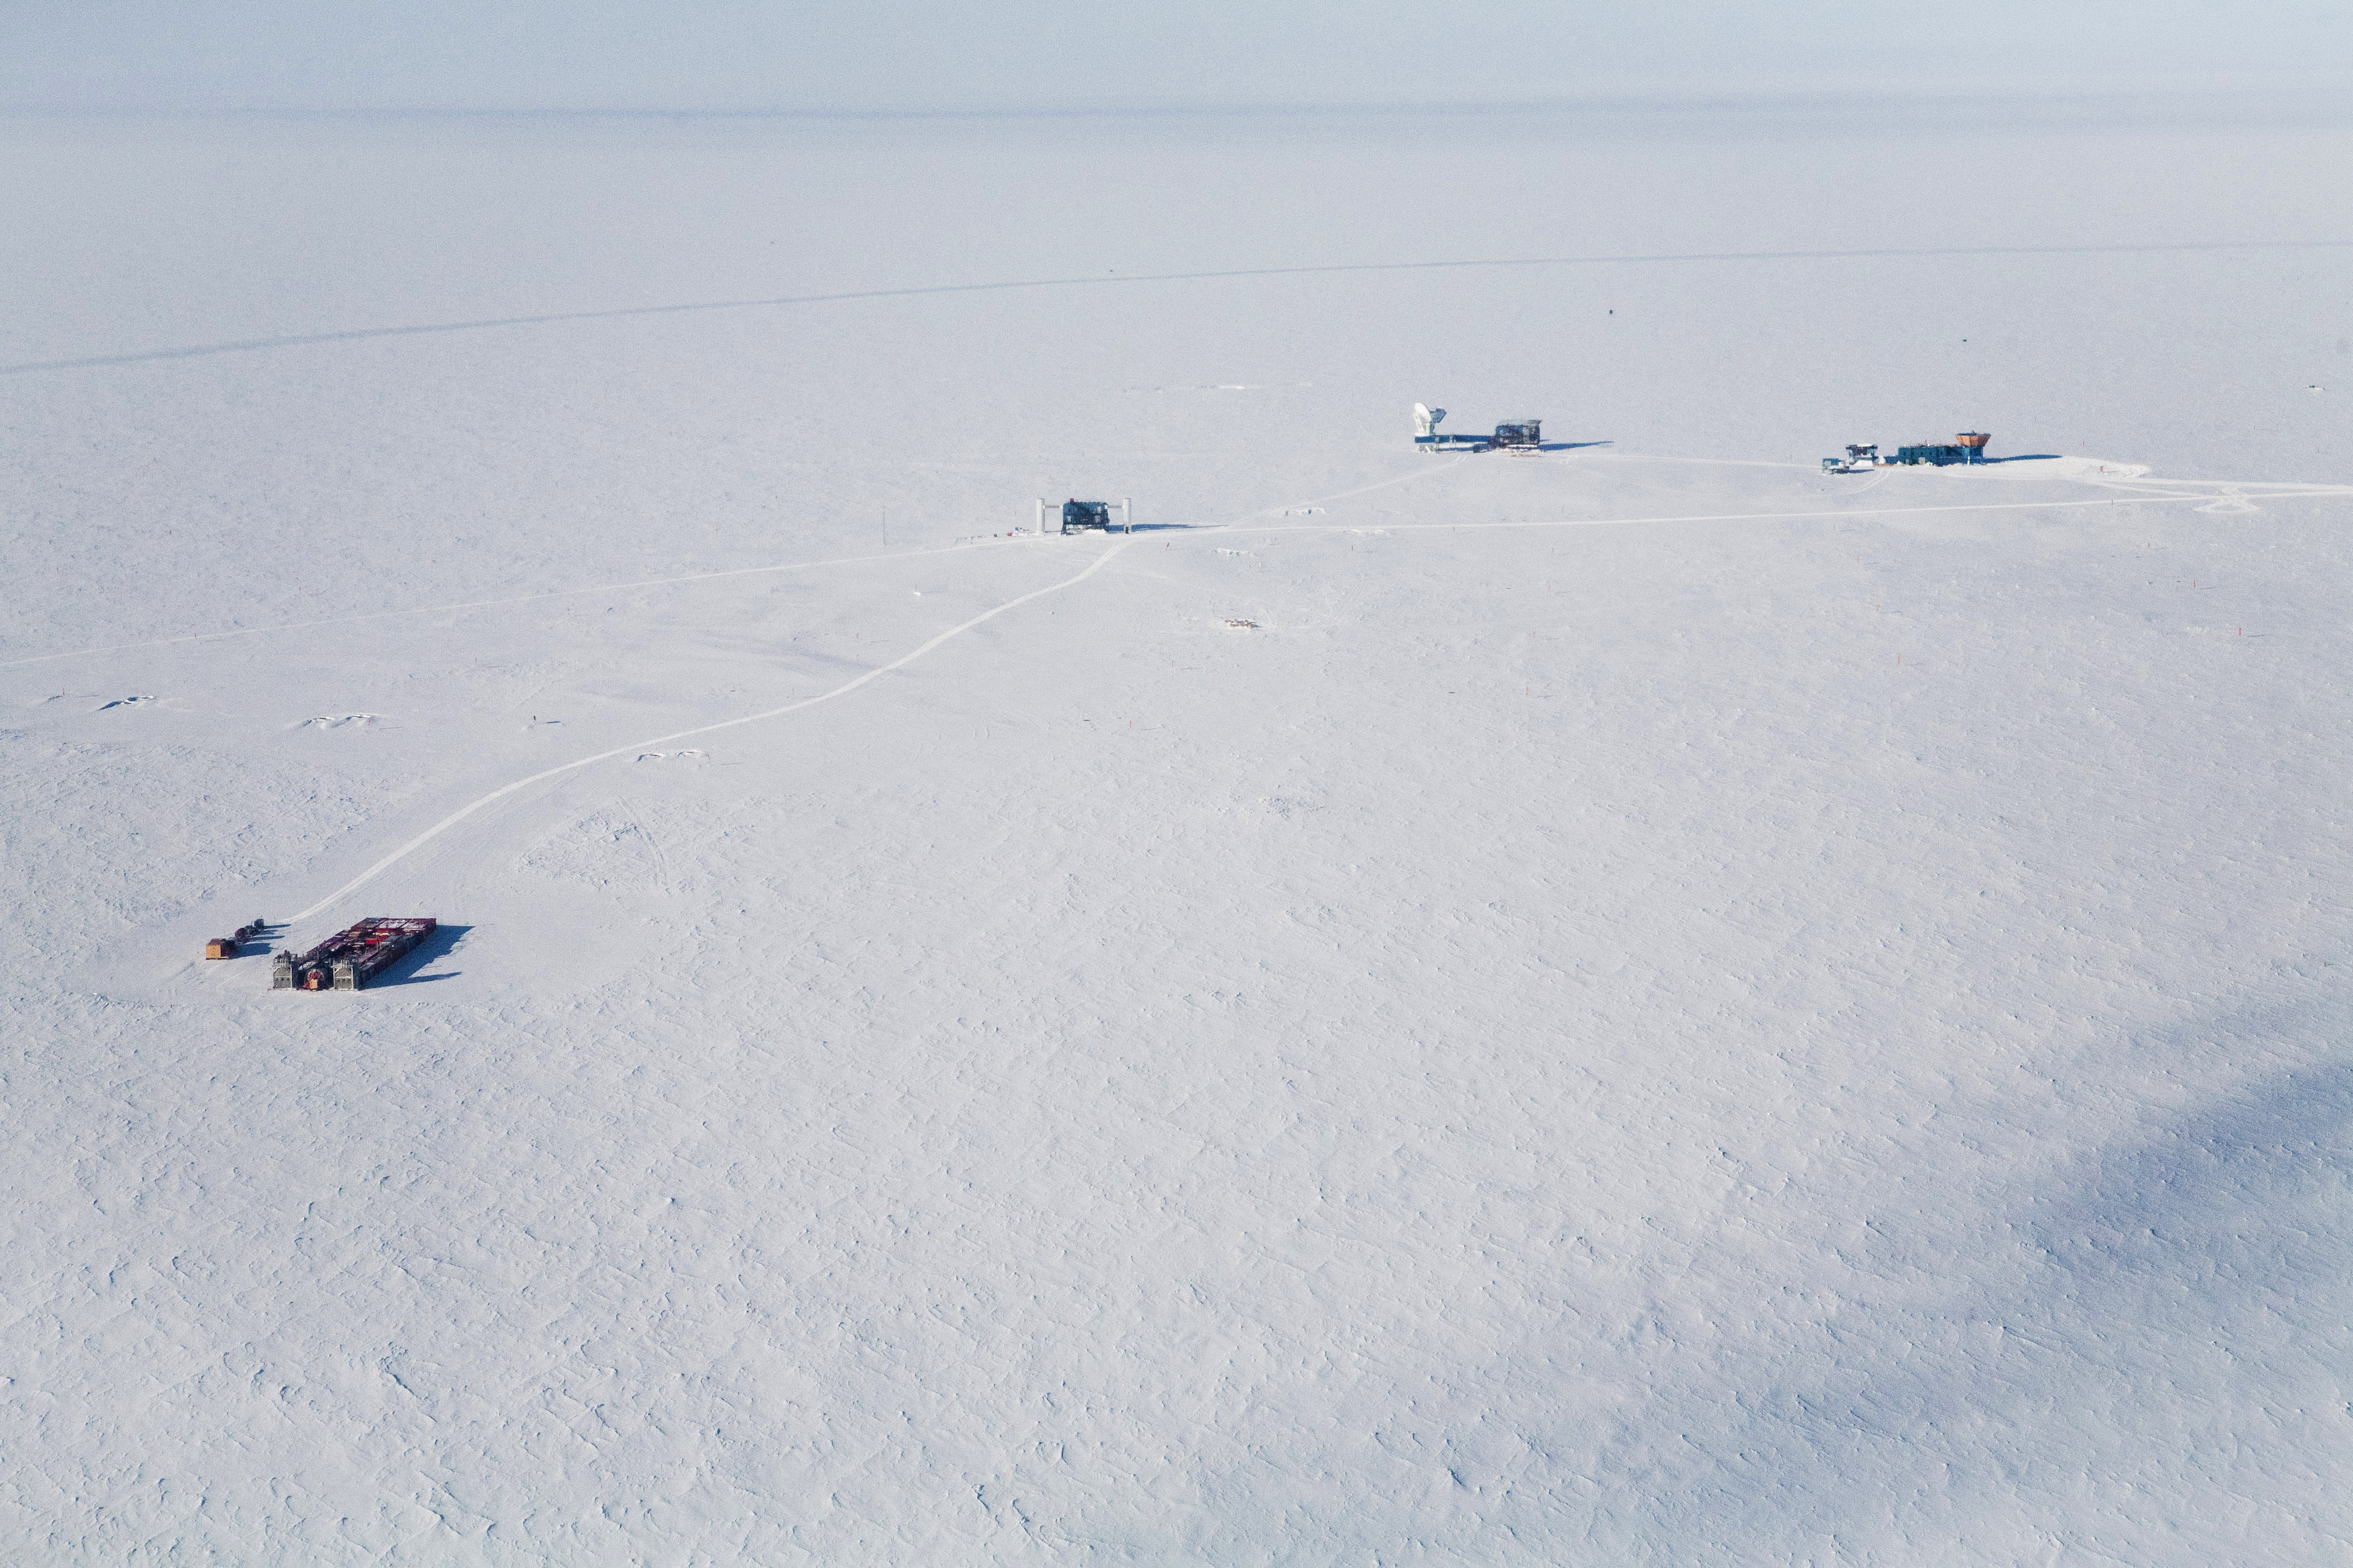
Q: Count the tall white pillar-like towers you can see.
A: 2